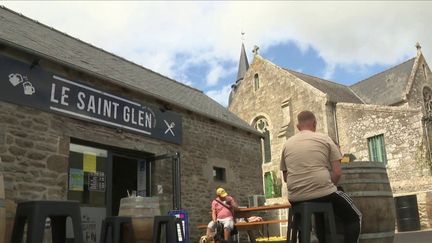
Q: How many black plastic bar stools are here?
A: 4